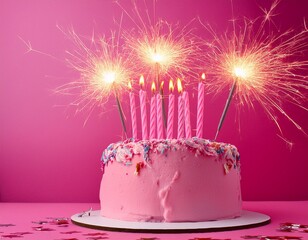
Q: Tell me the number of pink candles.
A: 8